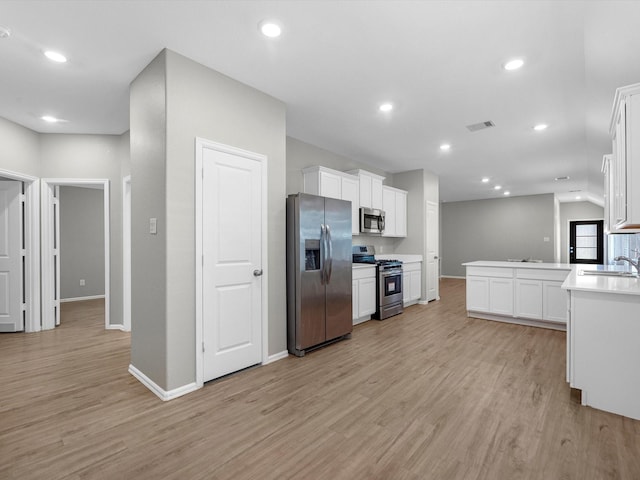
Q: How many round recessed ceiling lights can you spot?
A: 11